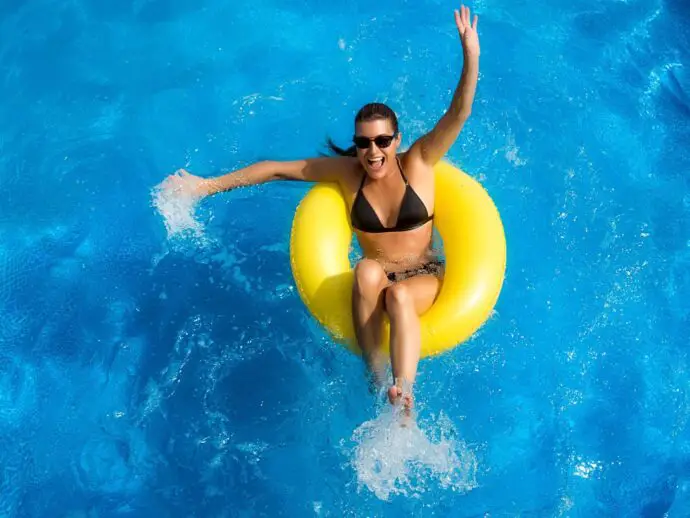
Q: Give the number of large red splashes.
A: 0